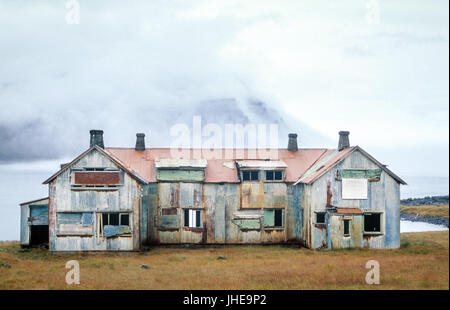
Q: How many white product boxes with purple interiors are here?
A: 0